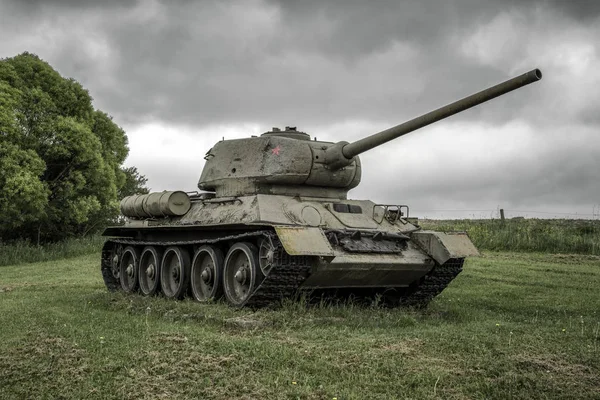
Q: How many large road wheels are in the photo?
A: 5